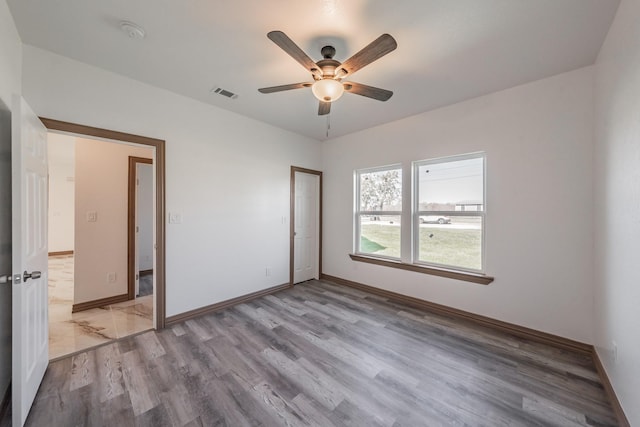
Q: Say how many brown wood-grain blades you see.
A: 5